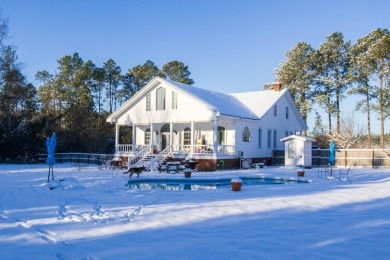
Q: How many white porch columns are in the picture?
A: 6